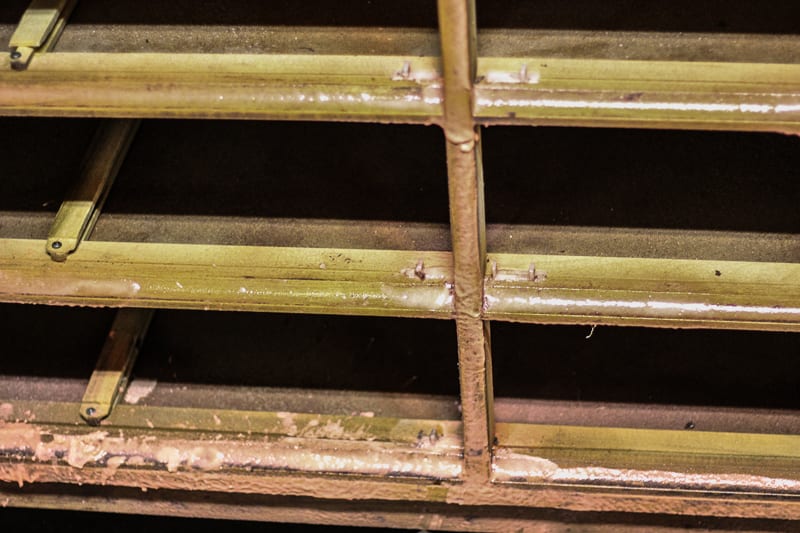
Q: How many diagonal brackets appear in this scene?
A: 3